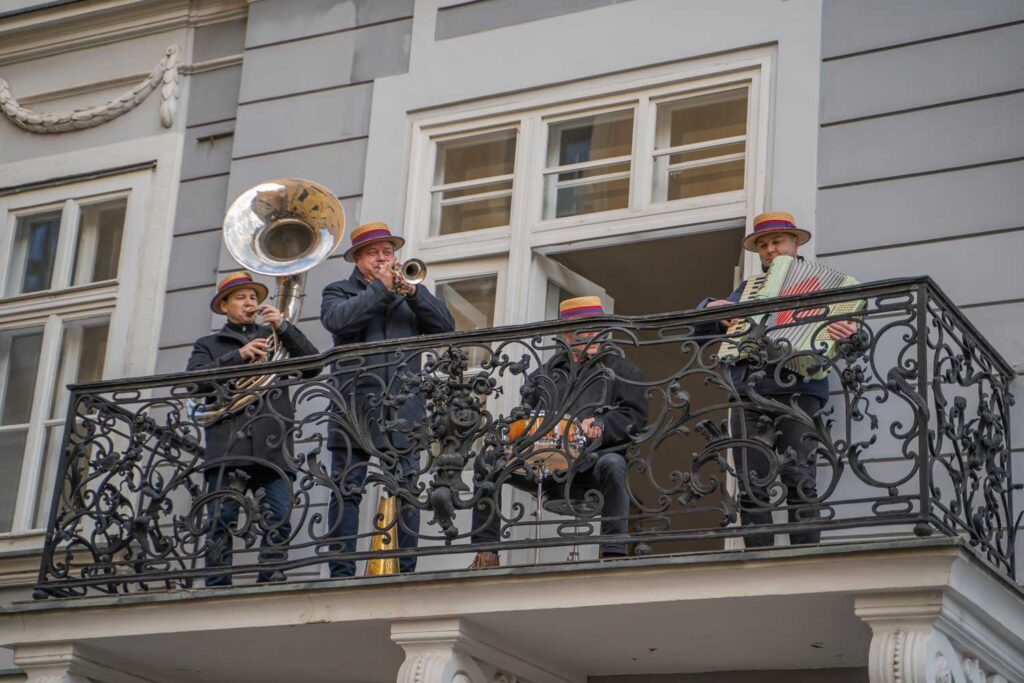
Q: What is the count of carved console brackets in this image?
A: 3